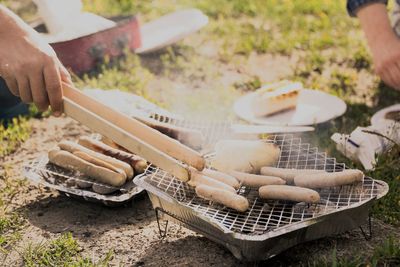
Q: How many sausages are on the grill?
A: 7